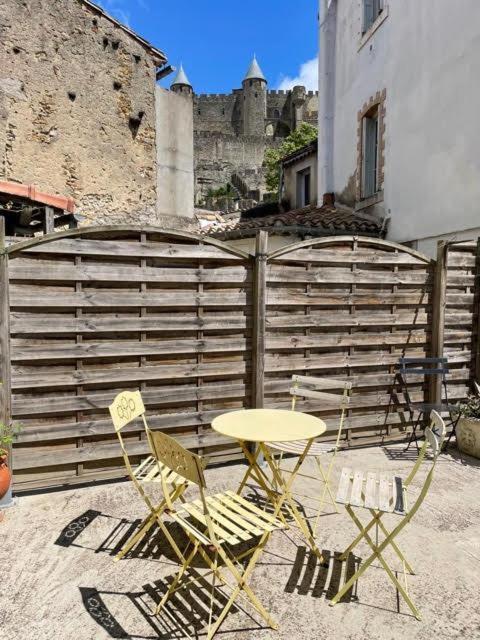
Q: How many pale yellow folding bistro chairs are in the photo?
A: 4